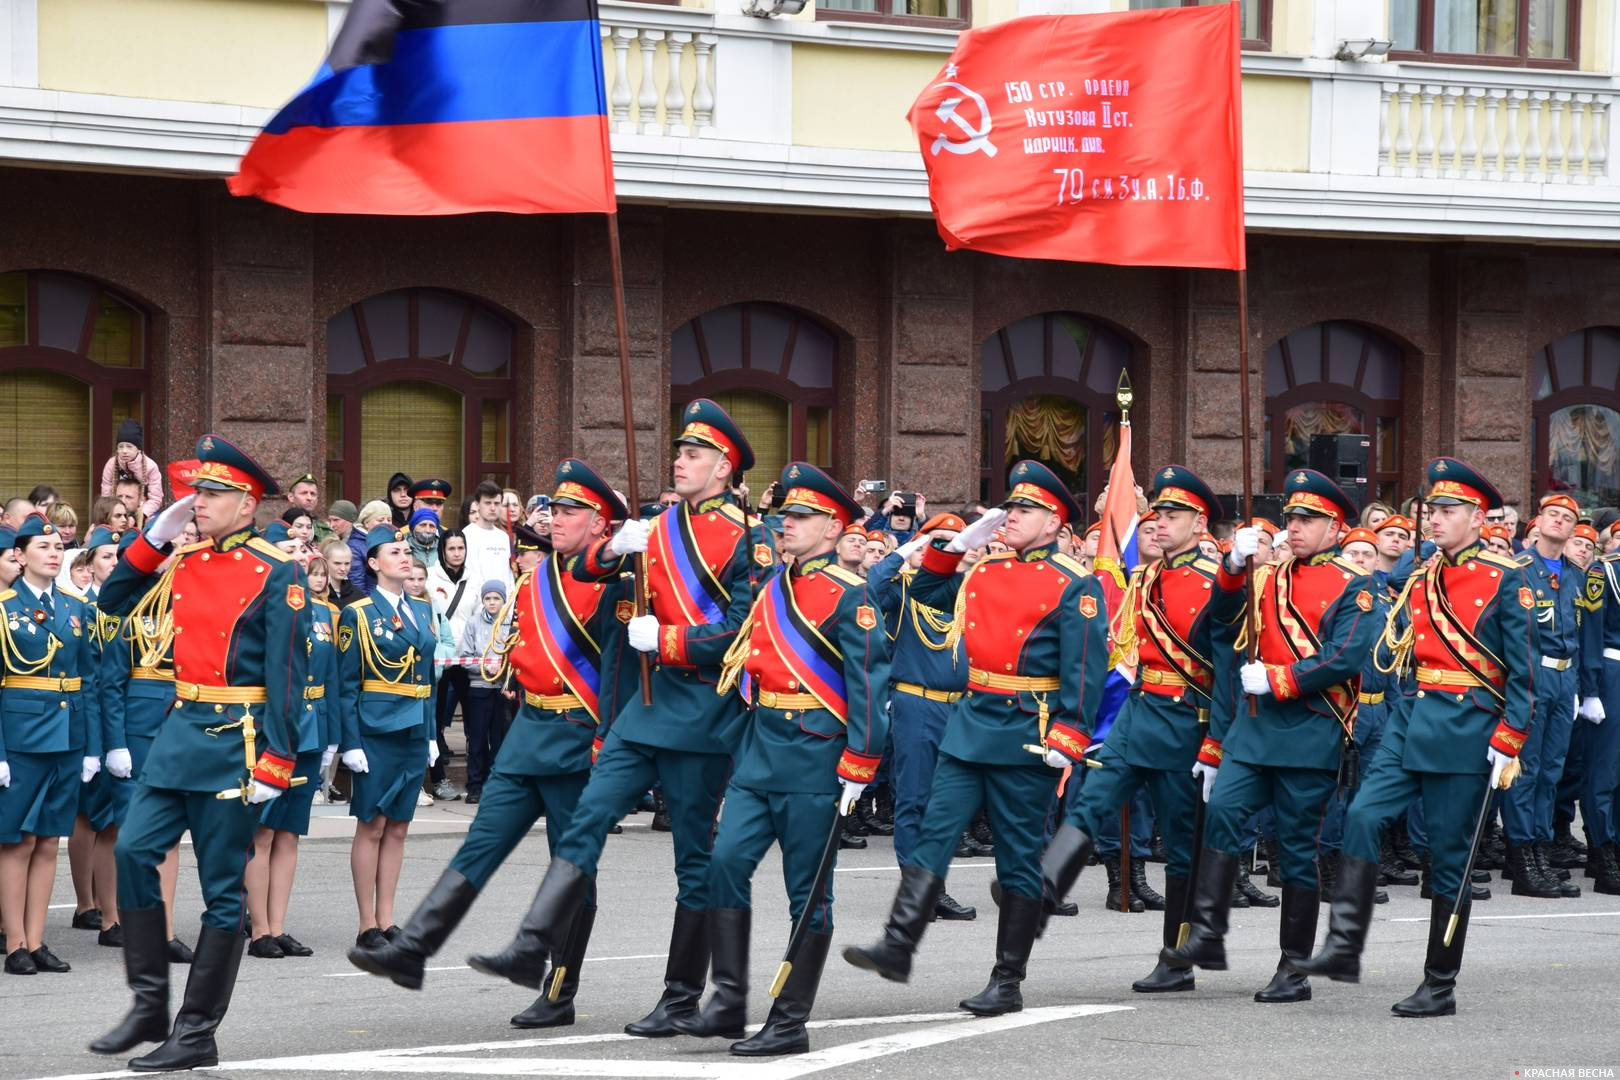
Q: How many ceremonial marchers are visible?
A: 8